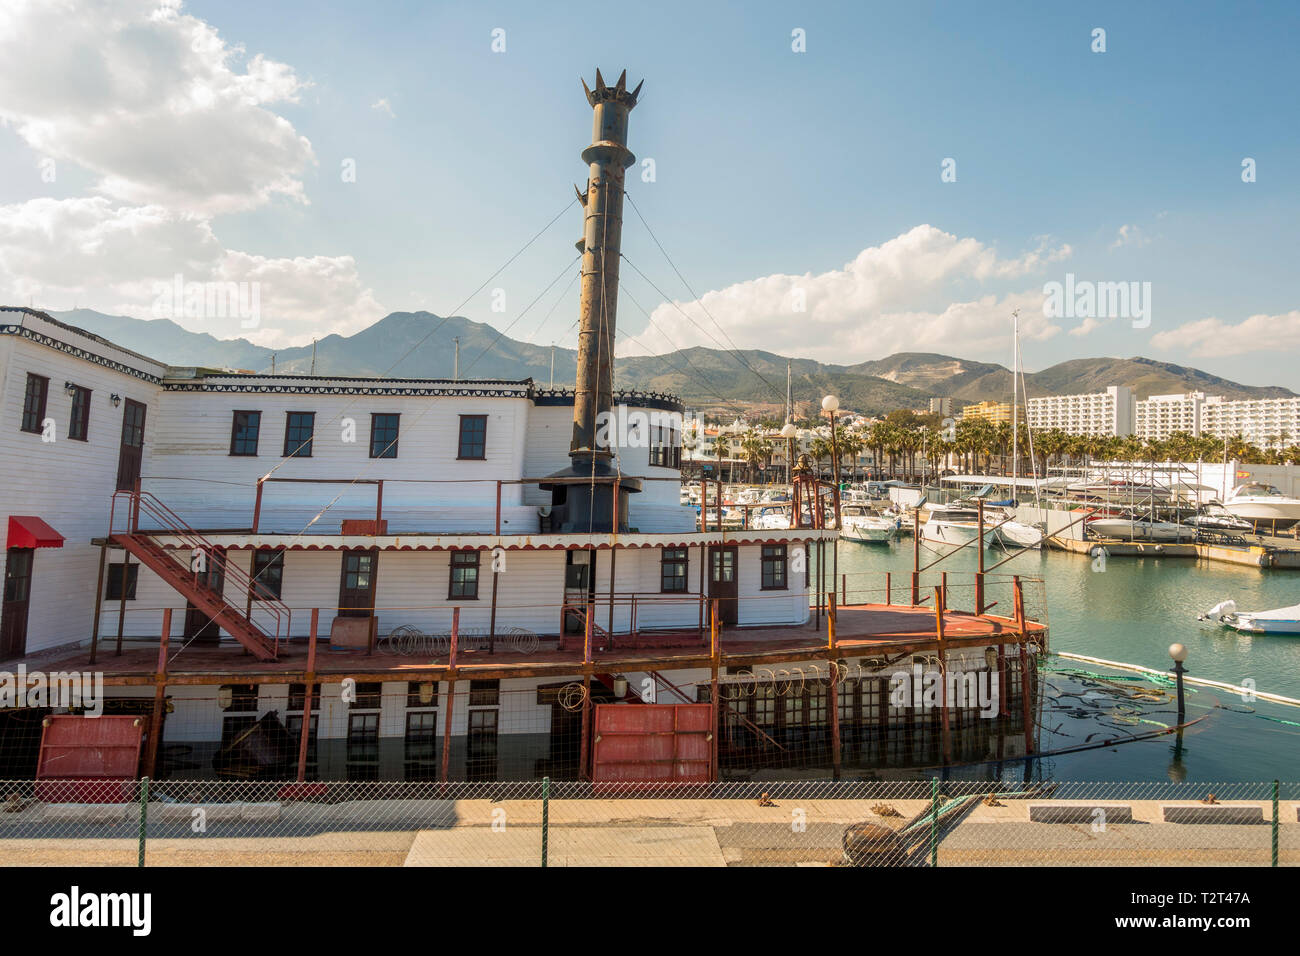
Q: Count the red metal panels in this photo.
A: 2